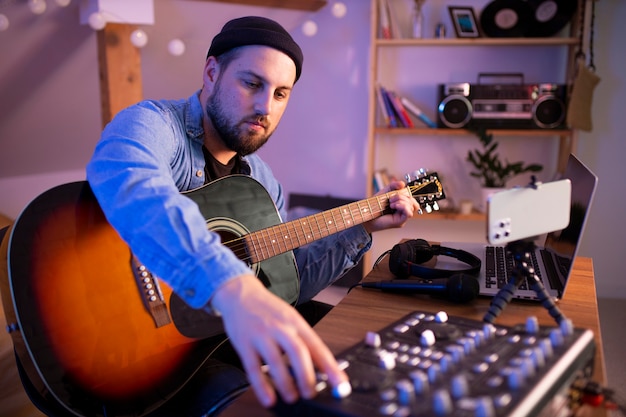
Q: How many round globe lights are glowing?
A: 8